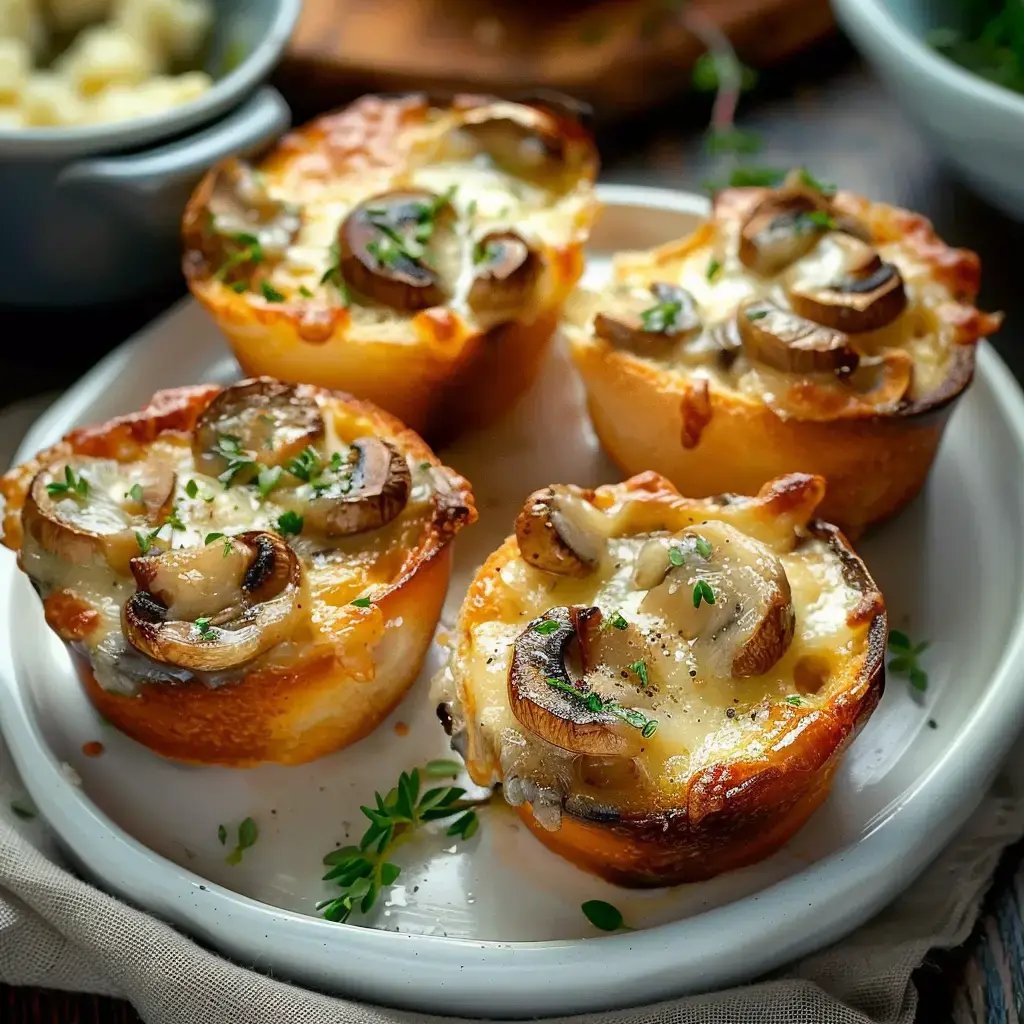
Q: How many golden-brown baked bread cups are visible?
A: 4